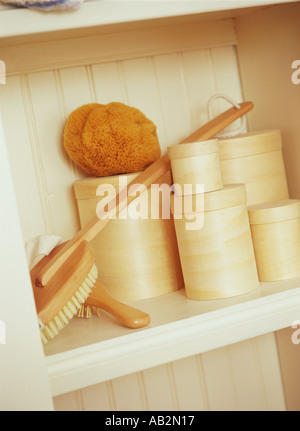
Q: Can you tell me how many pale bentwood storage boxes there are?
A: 5